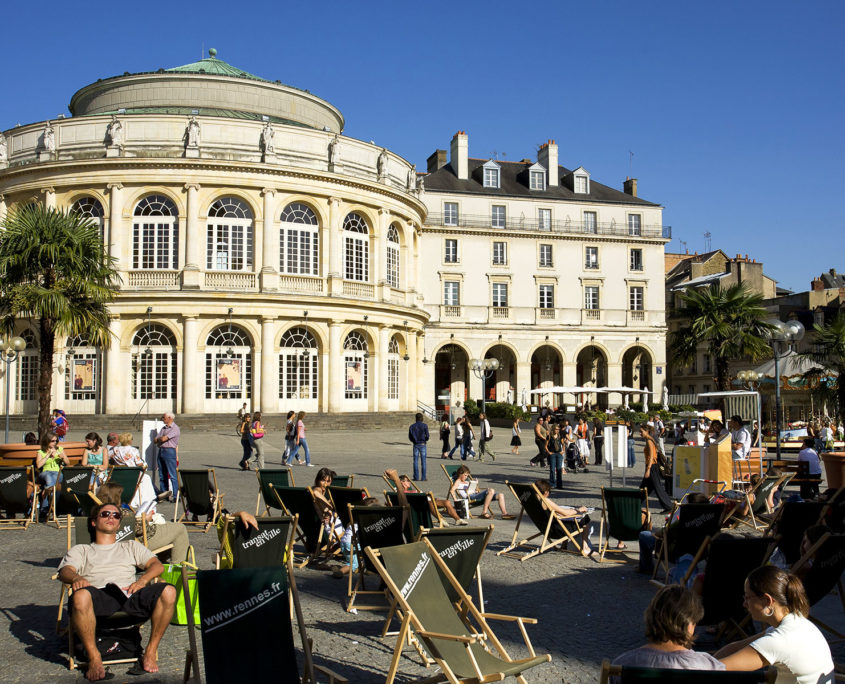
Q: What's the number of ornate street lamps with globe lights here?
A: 4